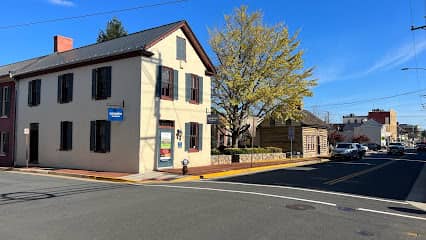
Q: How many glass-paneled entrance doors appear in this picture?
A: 1